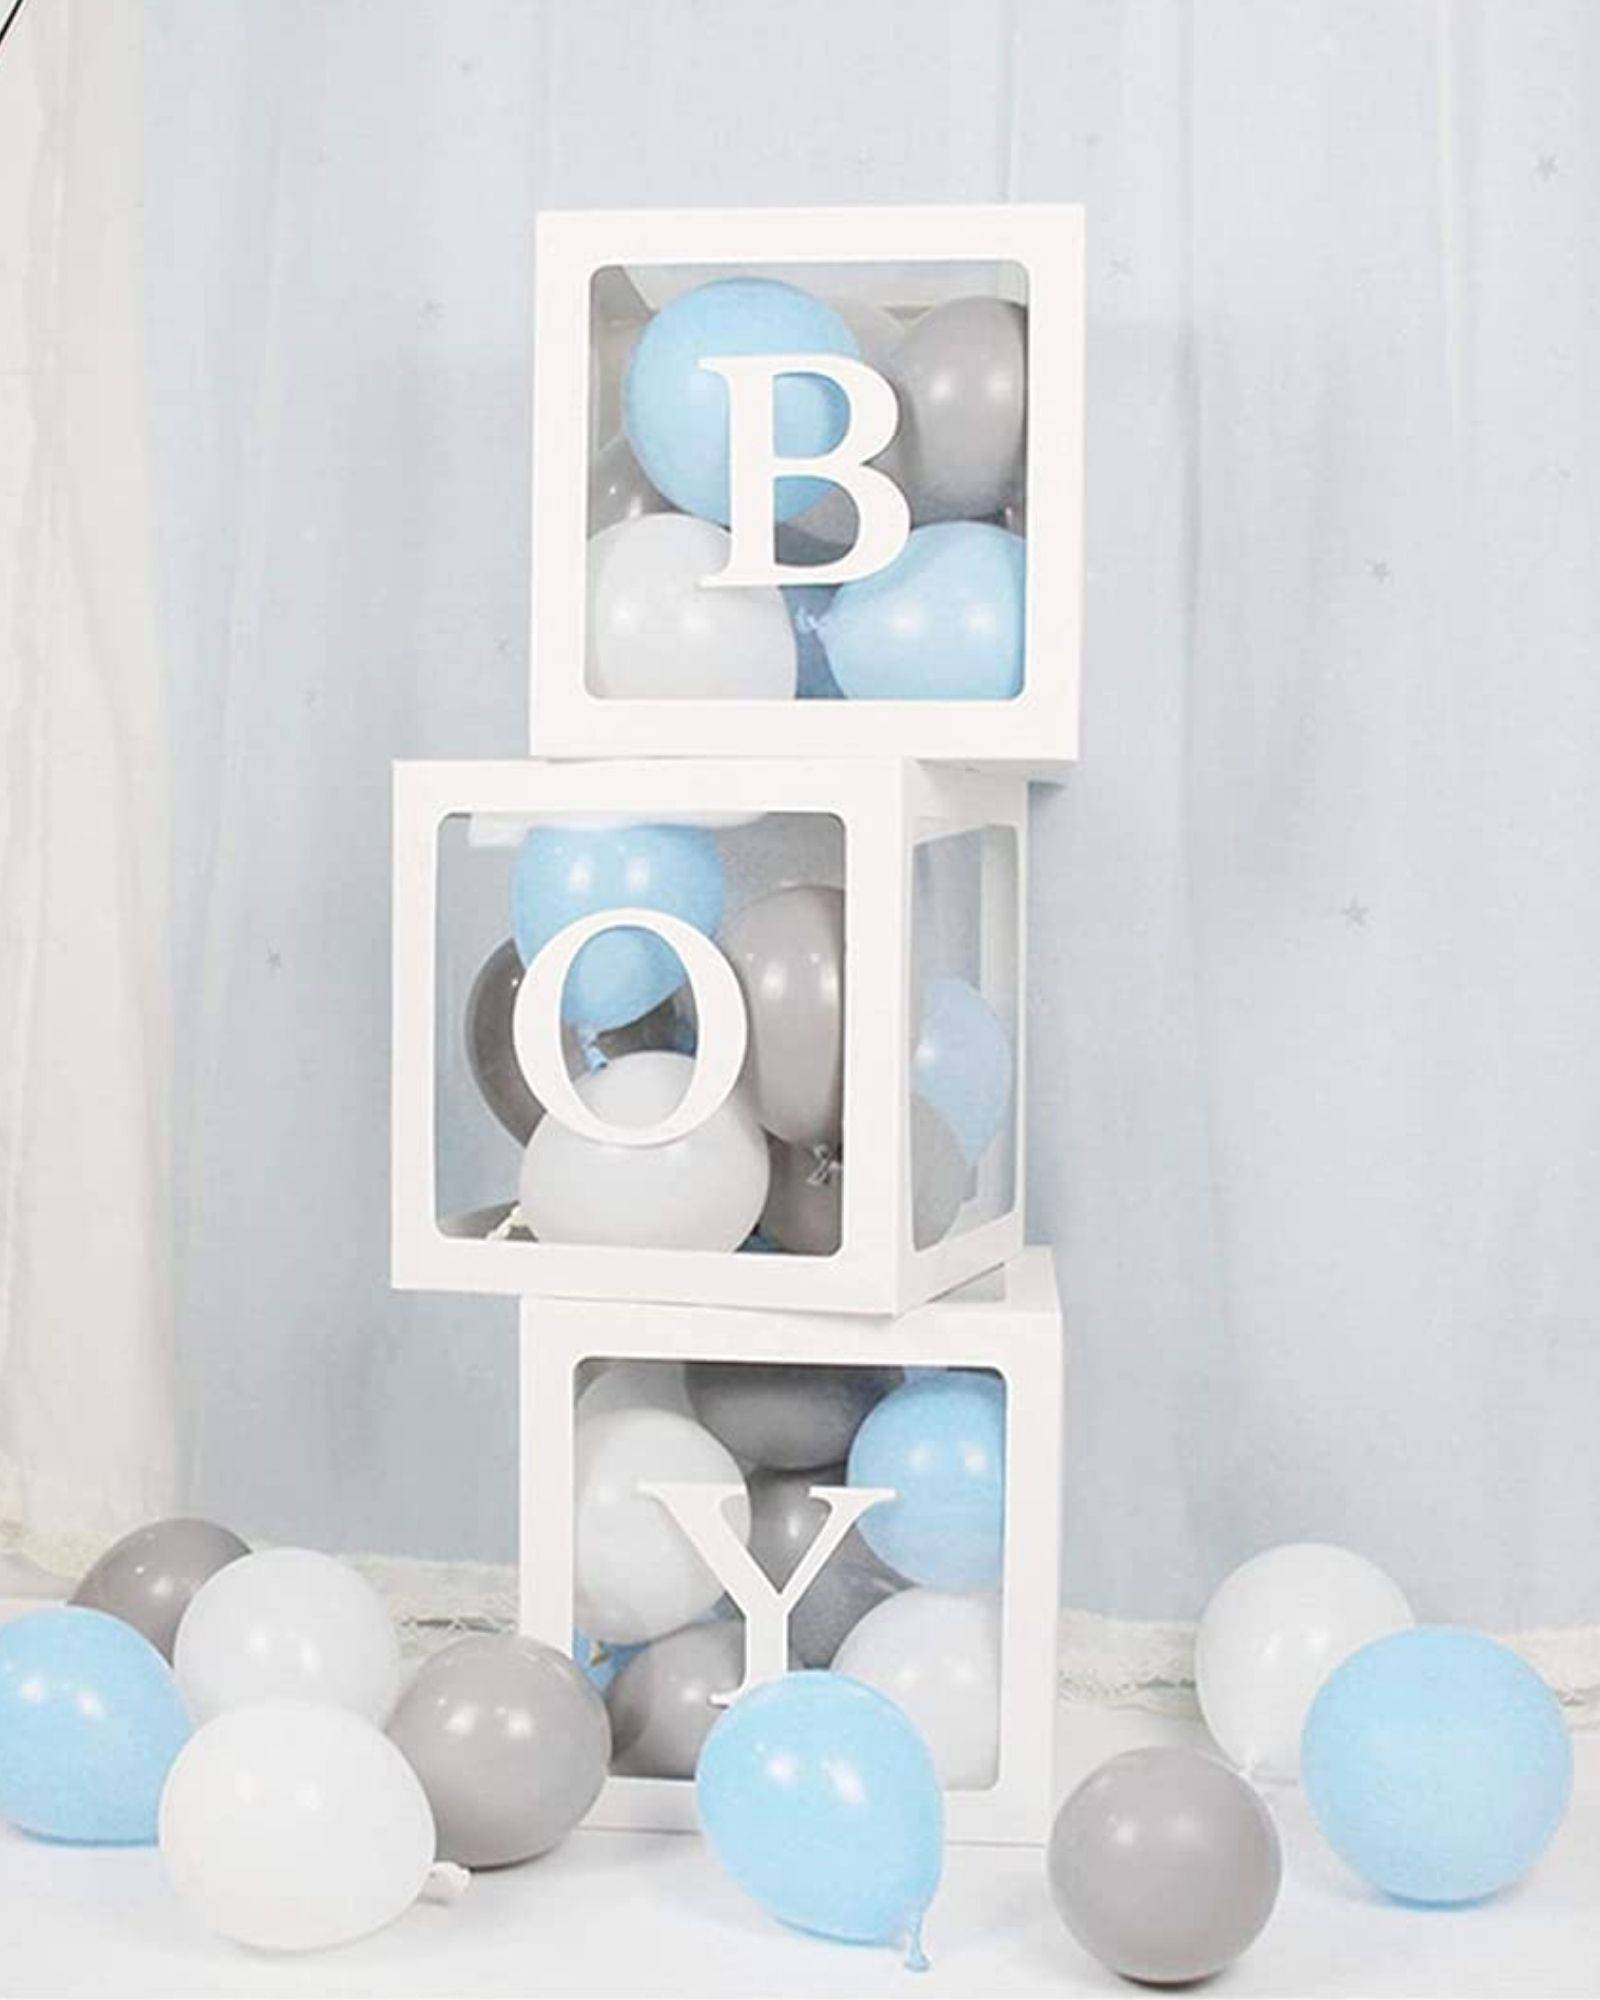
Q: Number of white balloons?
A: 7